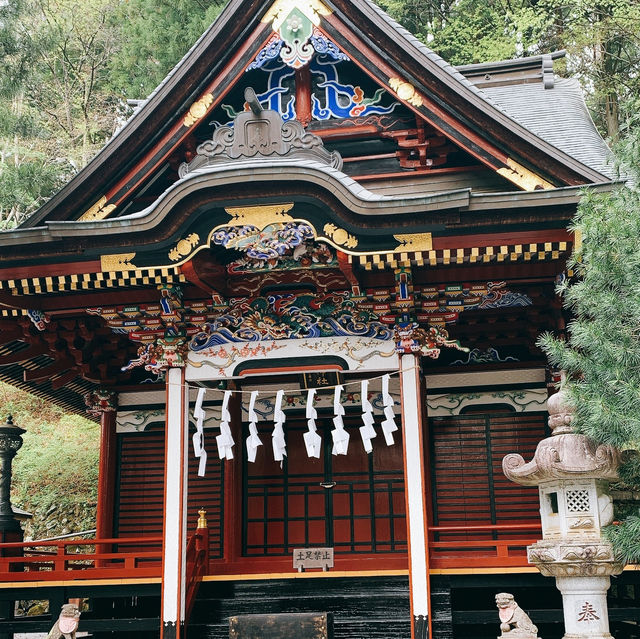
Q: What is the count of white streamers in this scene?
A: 8